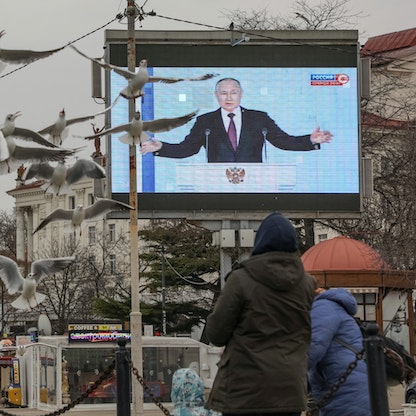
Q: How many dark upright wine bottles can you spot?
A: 0